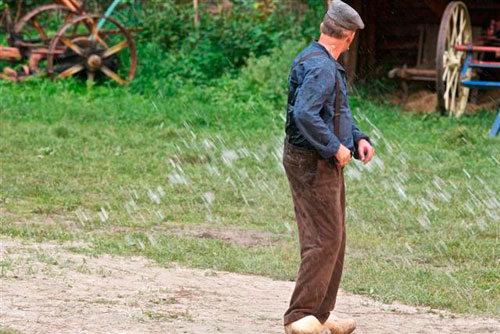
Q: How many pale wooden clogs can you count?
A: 2